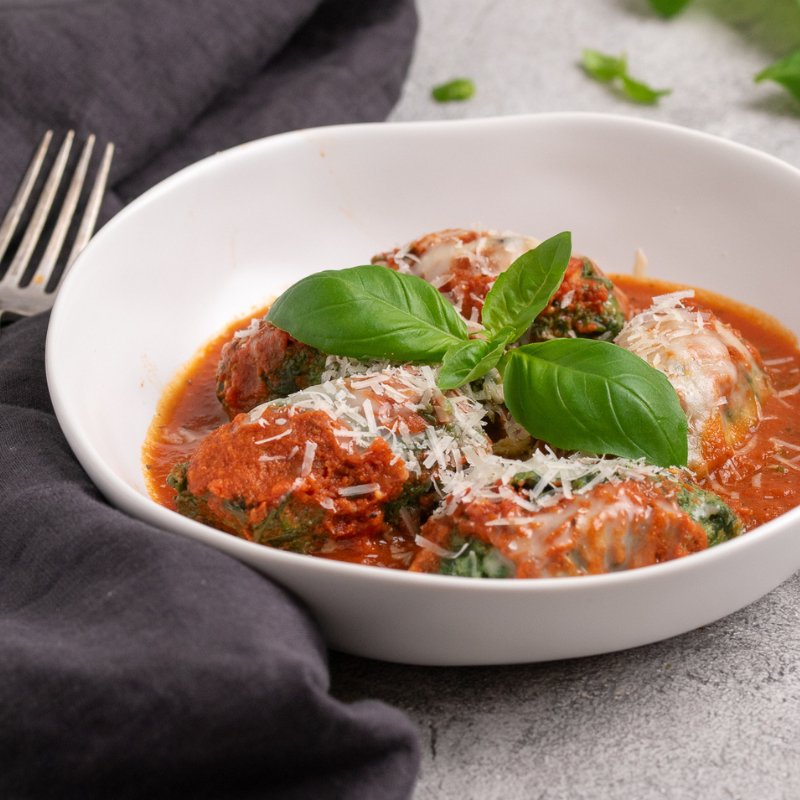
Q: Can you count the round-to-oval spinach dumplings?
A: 5